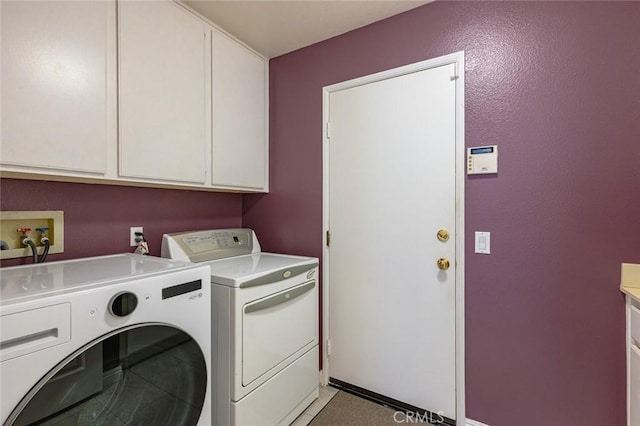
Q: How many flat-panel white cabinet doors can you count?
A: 3